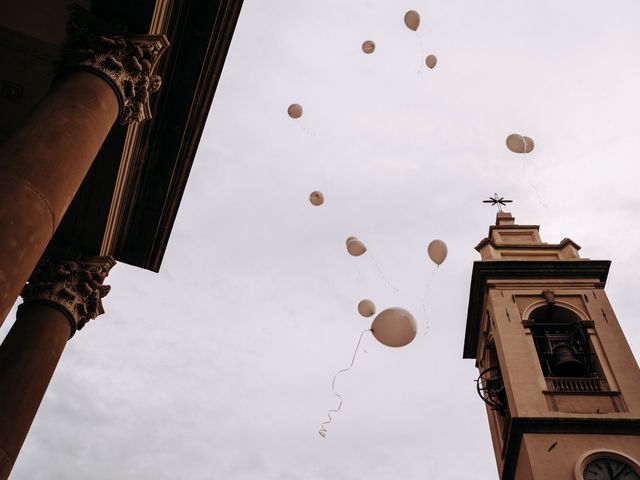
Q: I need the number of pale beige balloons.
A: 12